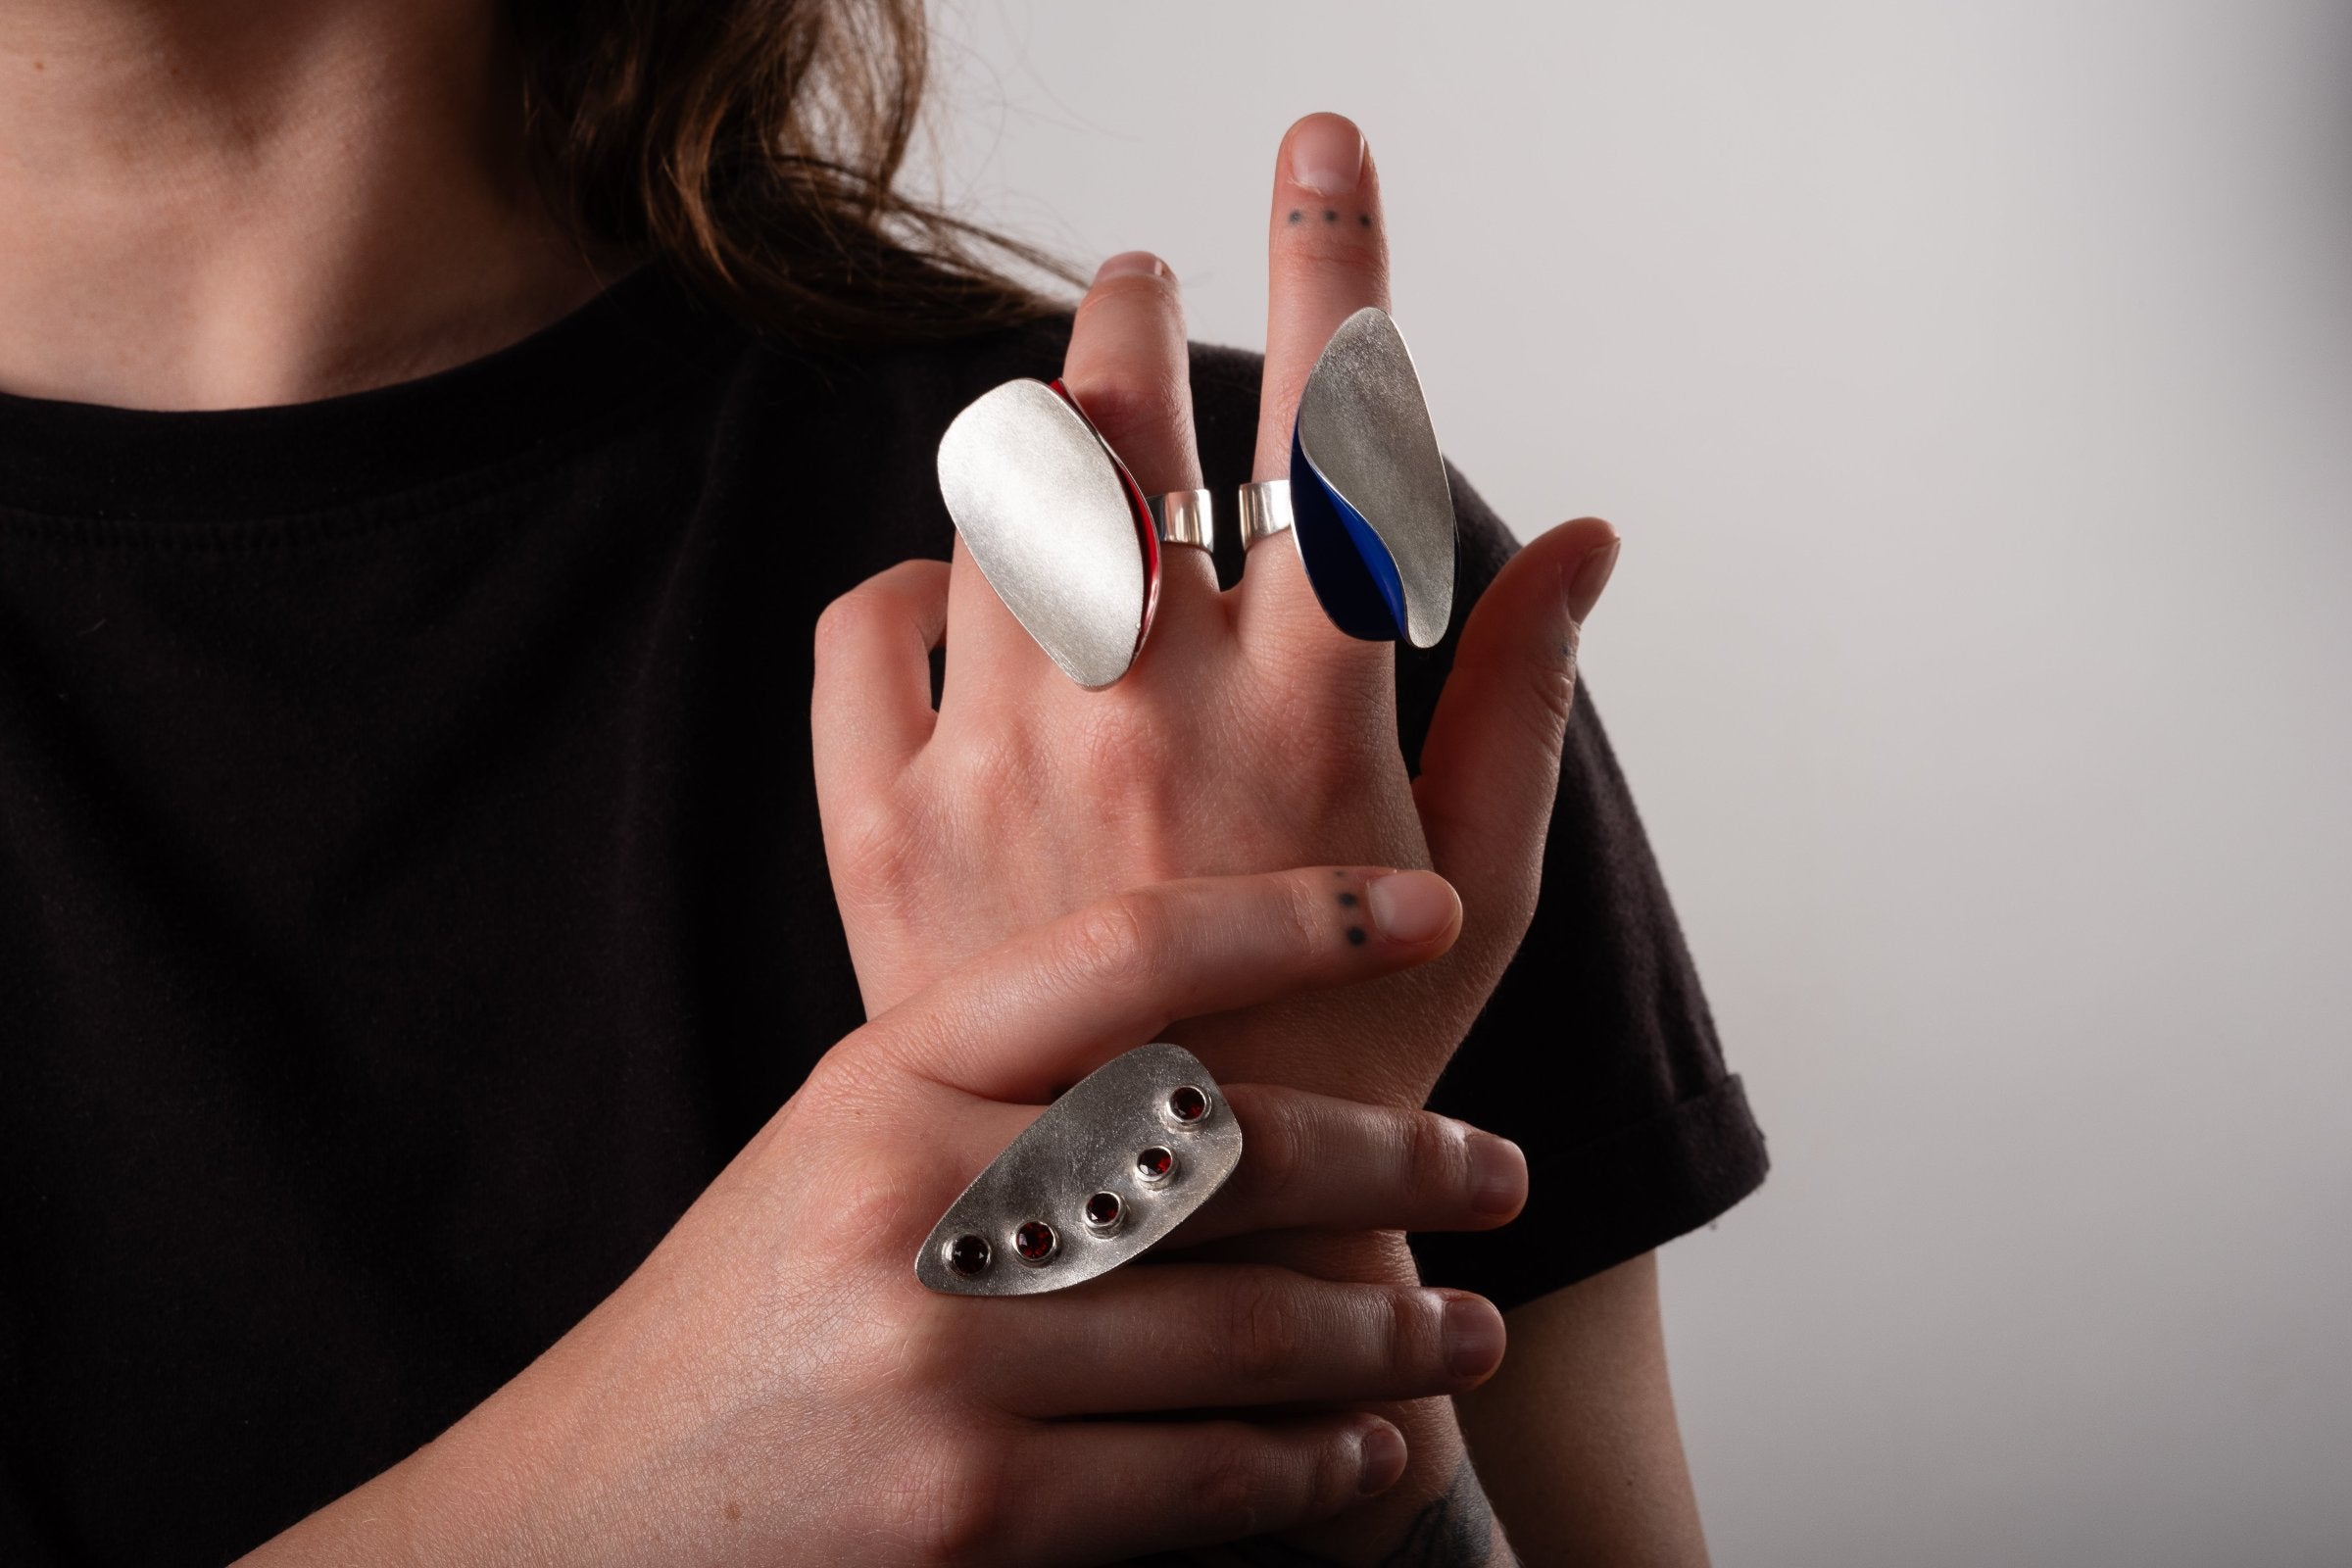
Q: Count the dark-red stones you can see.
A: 5